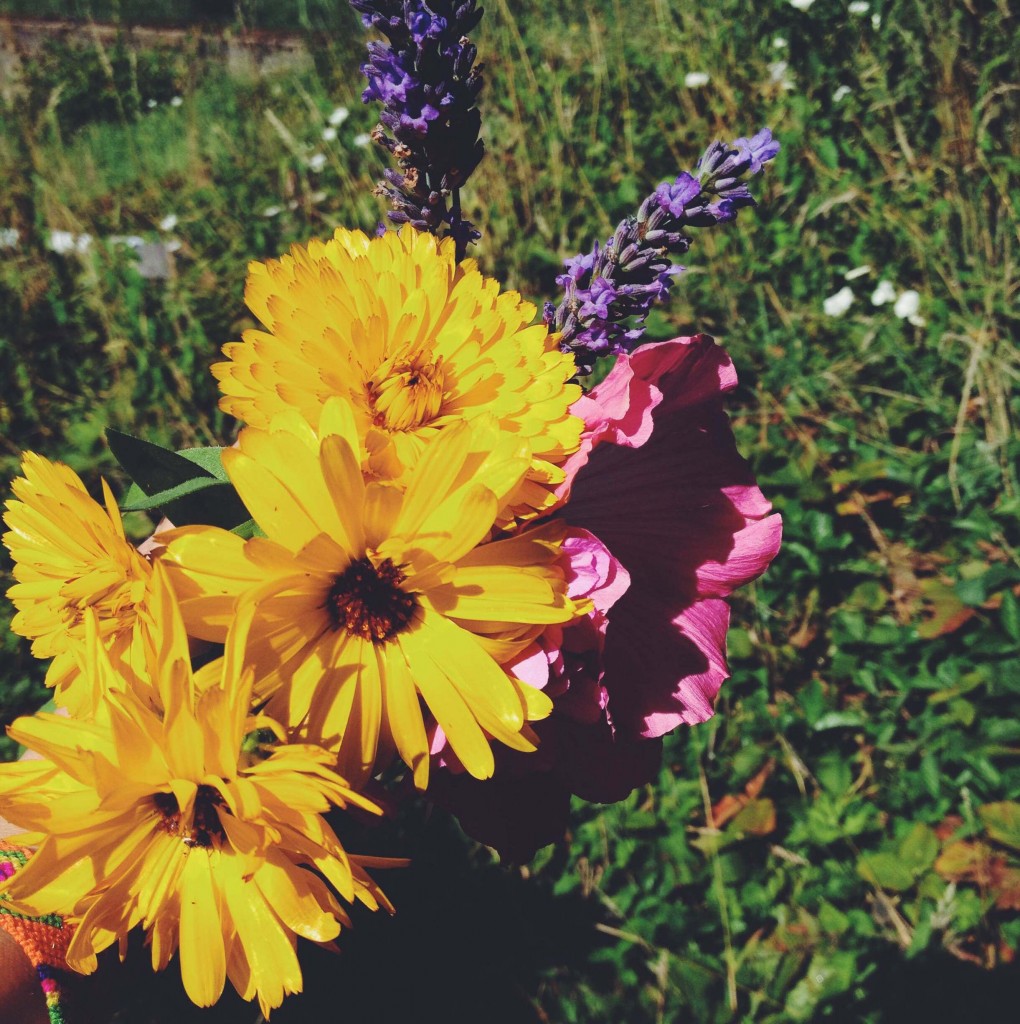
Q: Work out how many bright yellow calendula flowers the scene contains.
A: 4